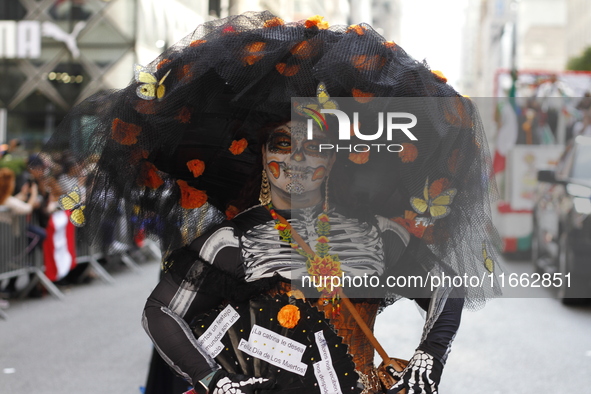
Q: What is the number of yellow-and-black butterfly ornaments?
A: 5